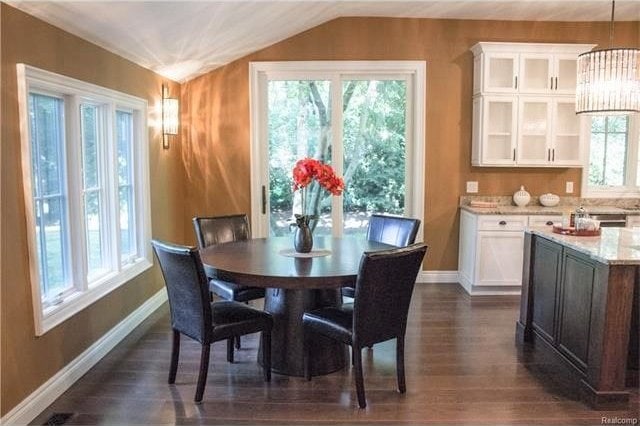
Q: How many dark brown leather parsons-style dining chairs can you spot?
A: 4